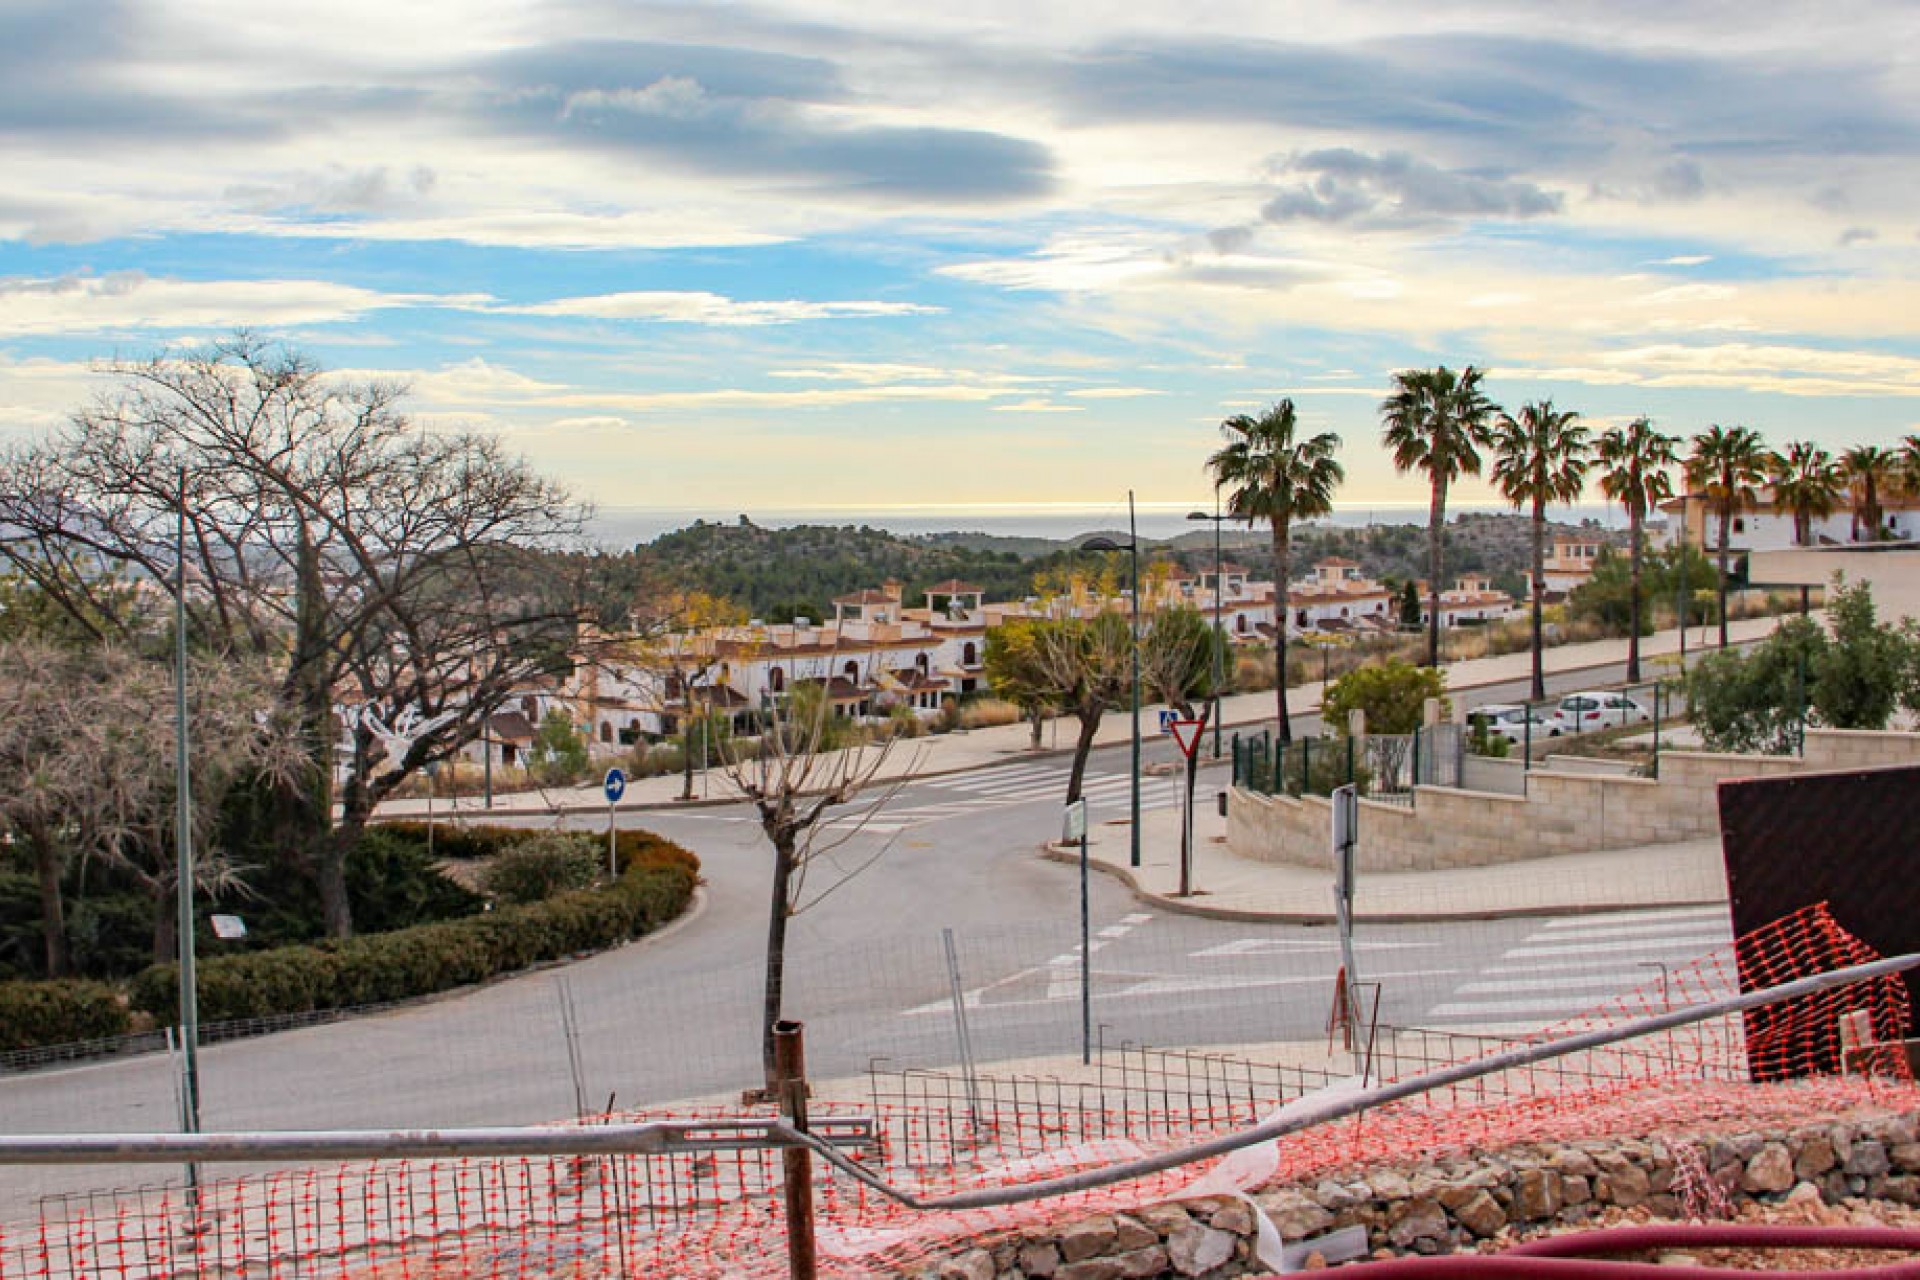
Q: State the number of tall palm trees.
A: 8